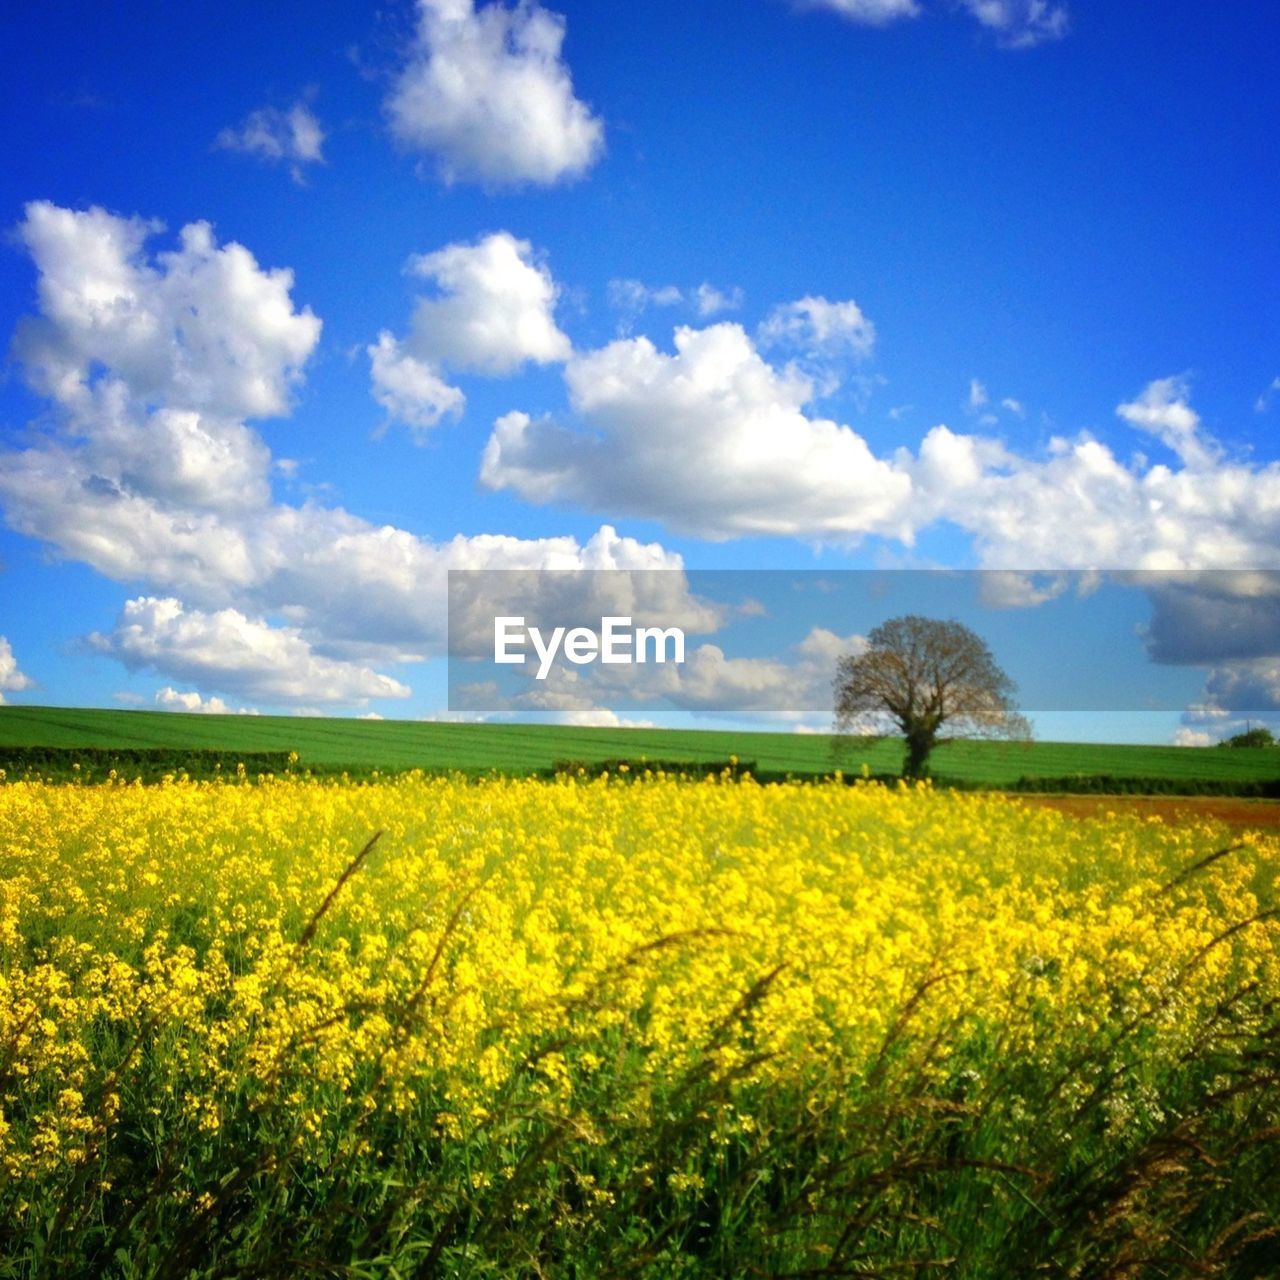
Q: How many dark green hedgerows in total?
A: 3